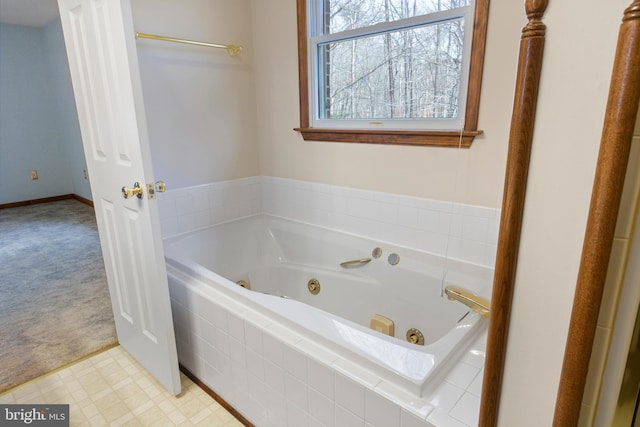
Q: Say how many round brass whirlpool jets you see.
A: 3